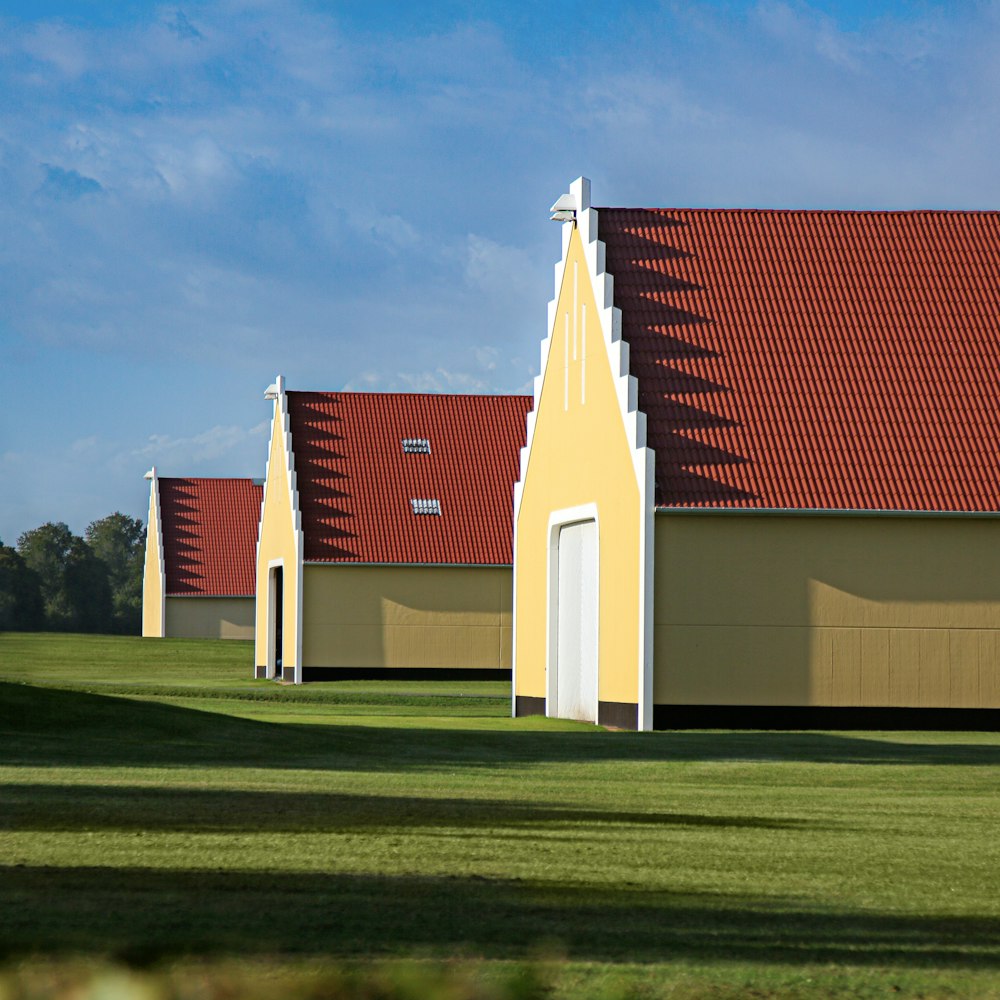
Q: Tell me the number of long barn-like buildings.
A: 3